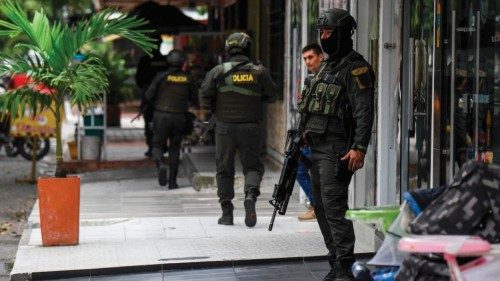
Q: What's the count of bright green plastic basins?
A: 1